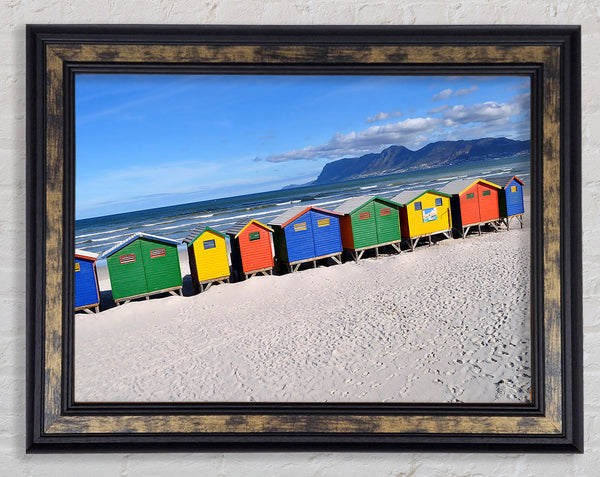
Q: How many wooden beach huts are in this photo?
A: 9